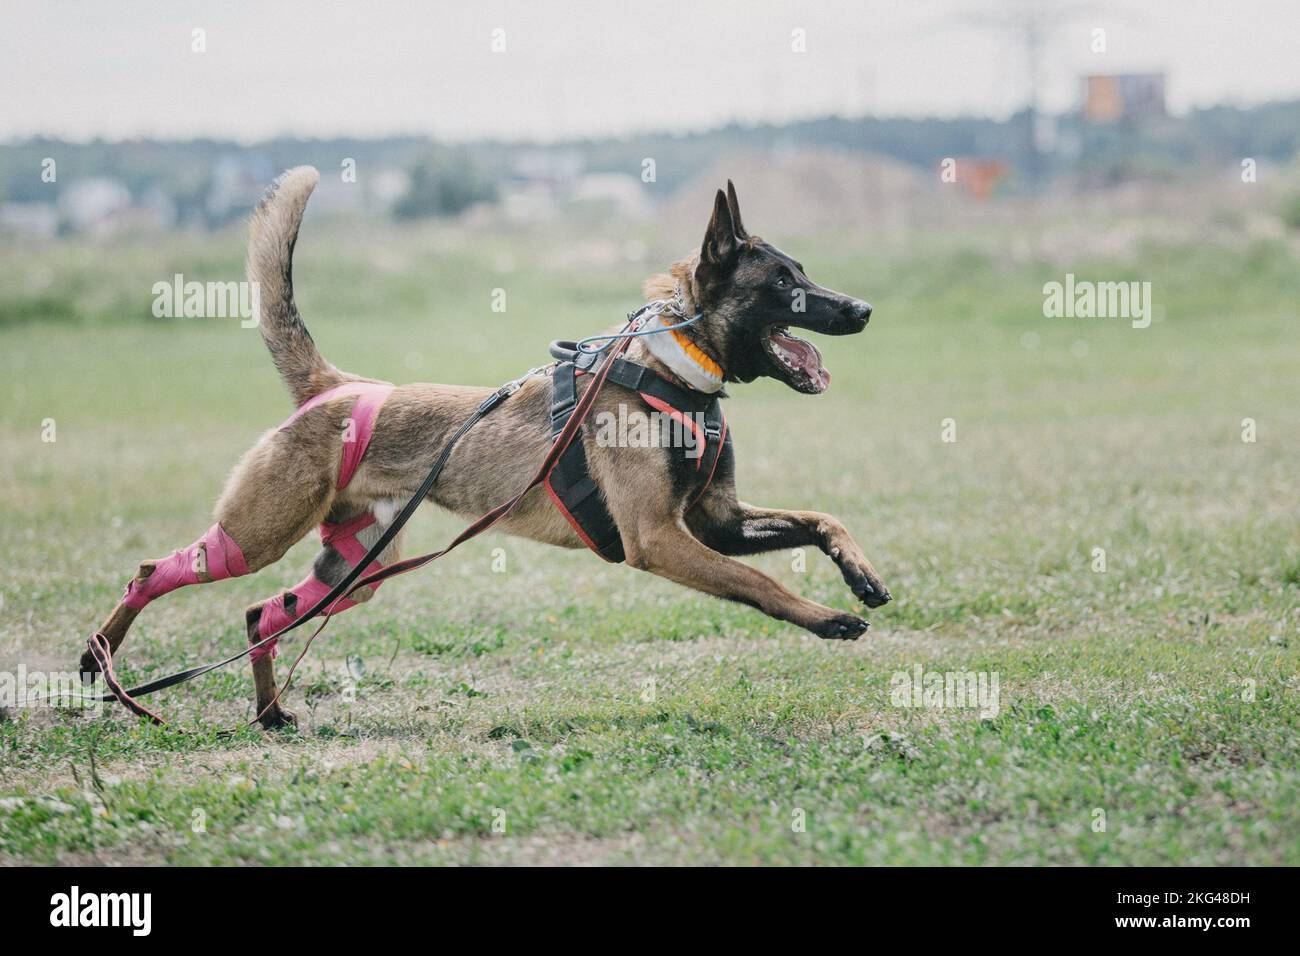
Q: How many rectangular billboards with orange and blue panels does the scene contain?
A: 1